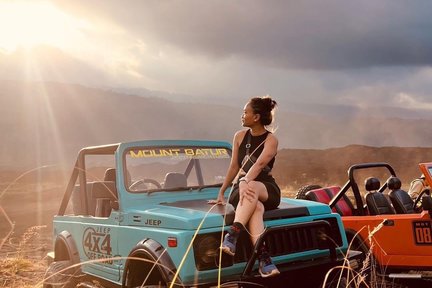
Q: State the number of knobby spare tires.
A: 1